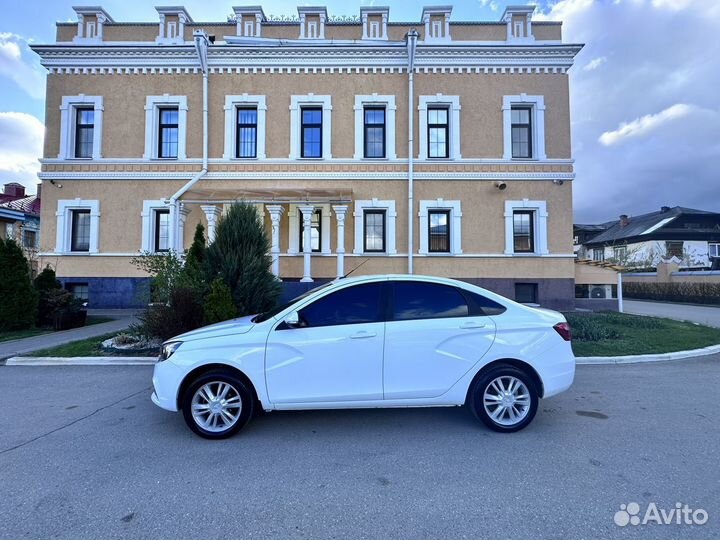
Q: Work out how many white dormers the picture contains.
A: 7